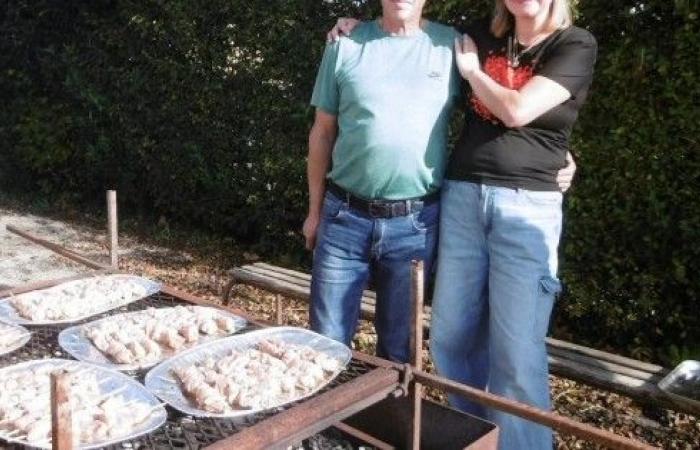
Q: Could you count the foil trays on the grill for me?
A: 5